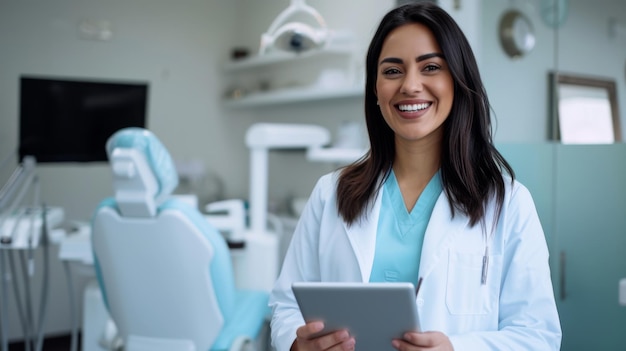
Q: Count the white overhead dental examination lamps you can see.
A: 1